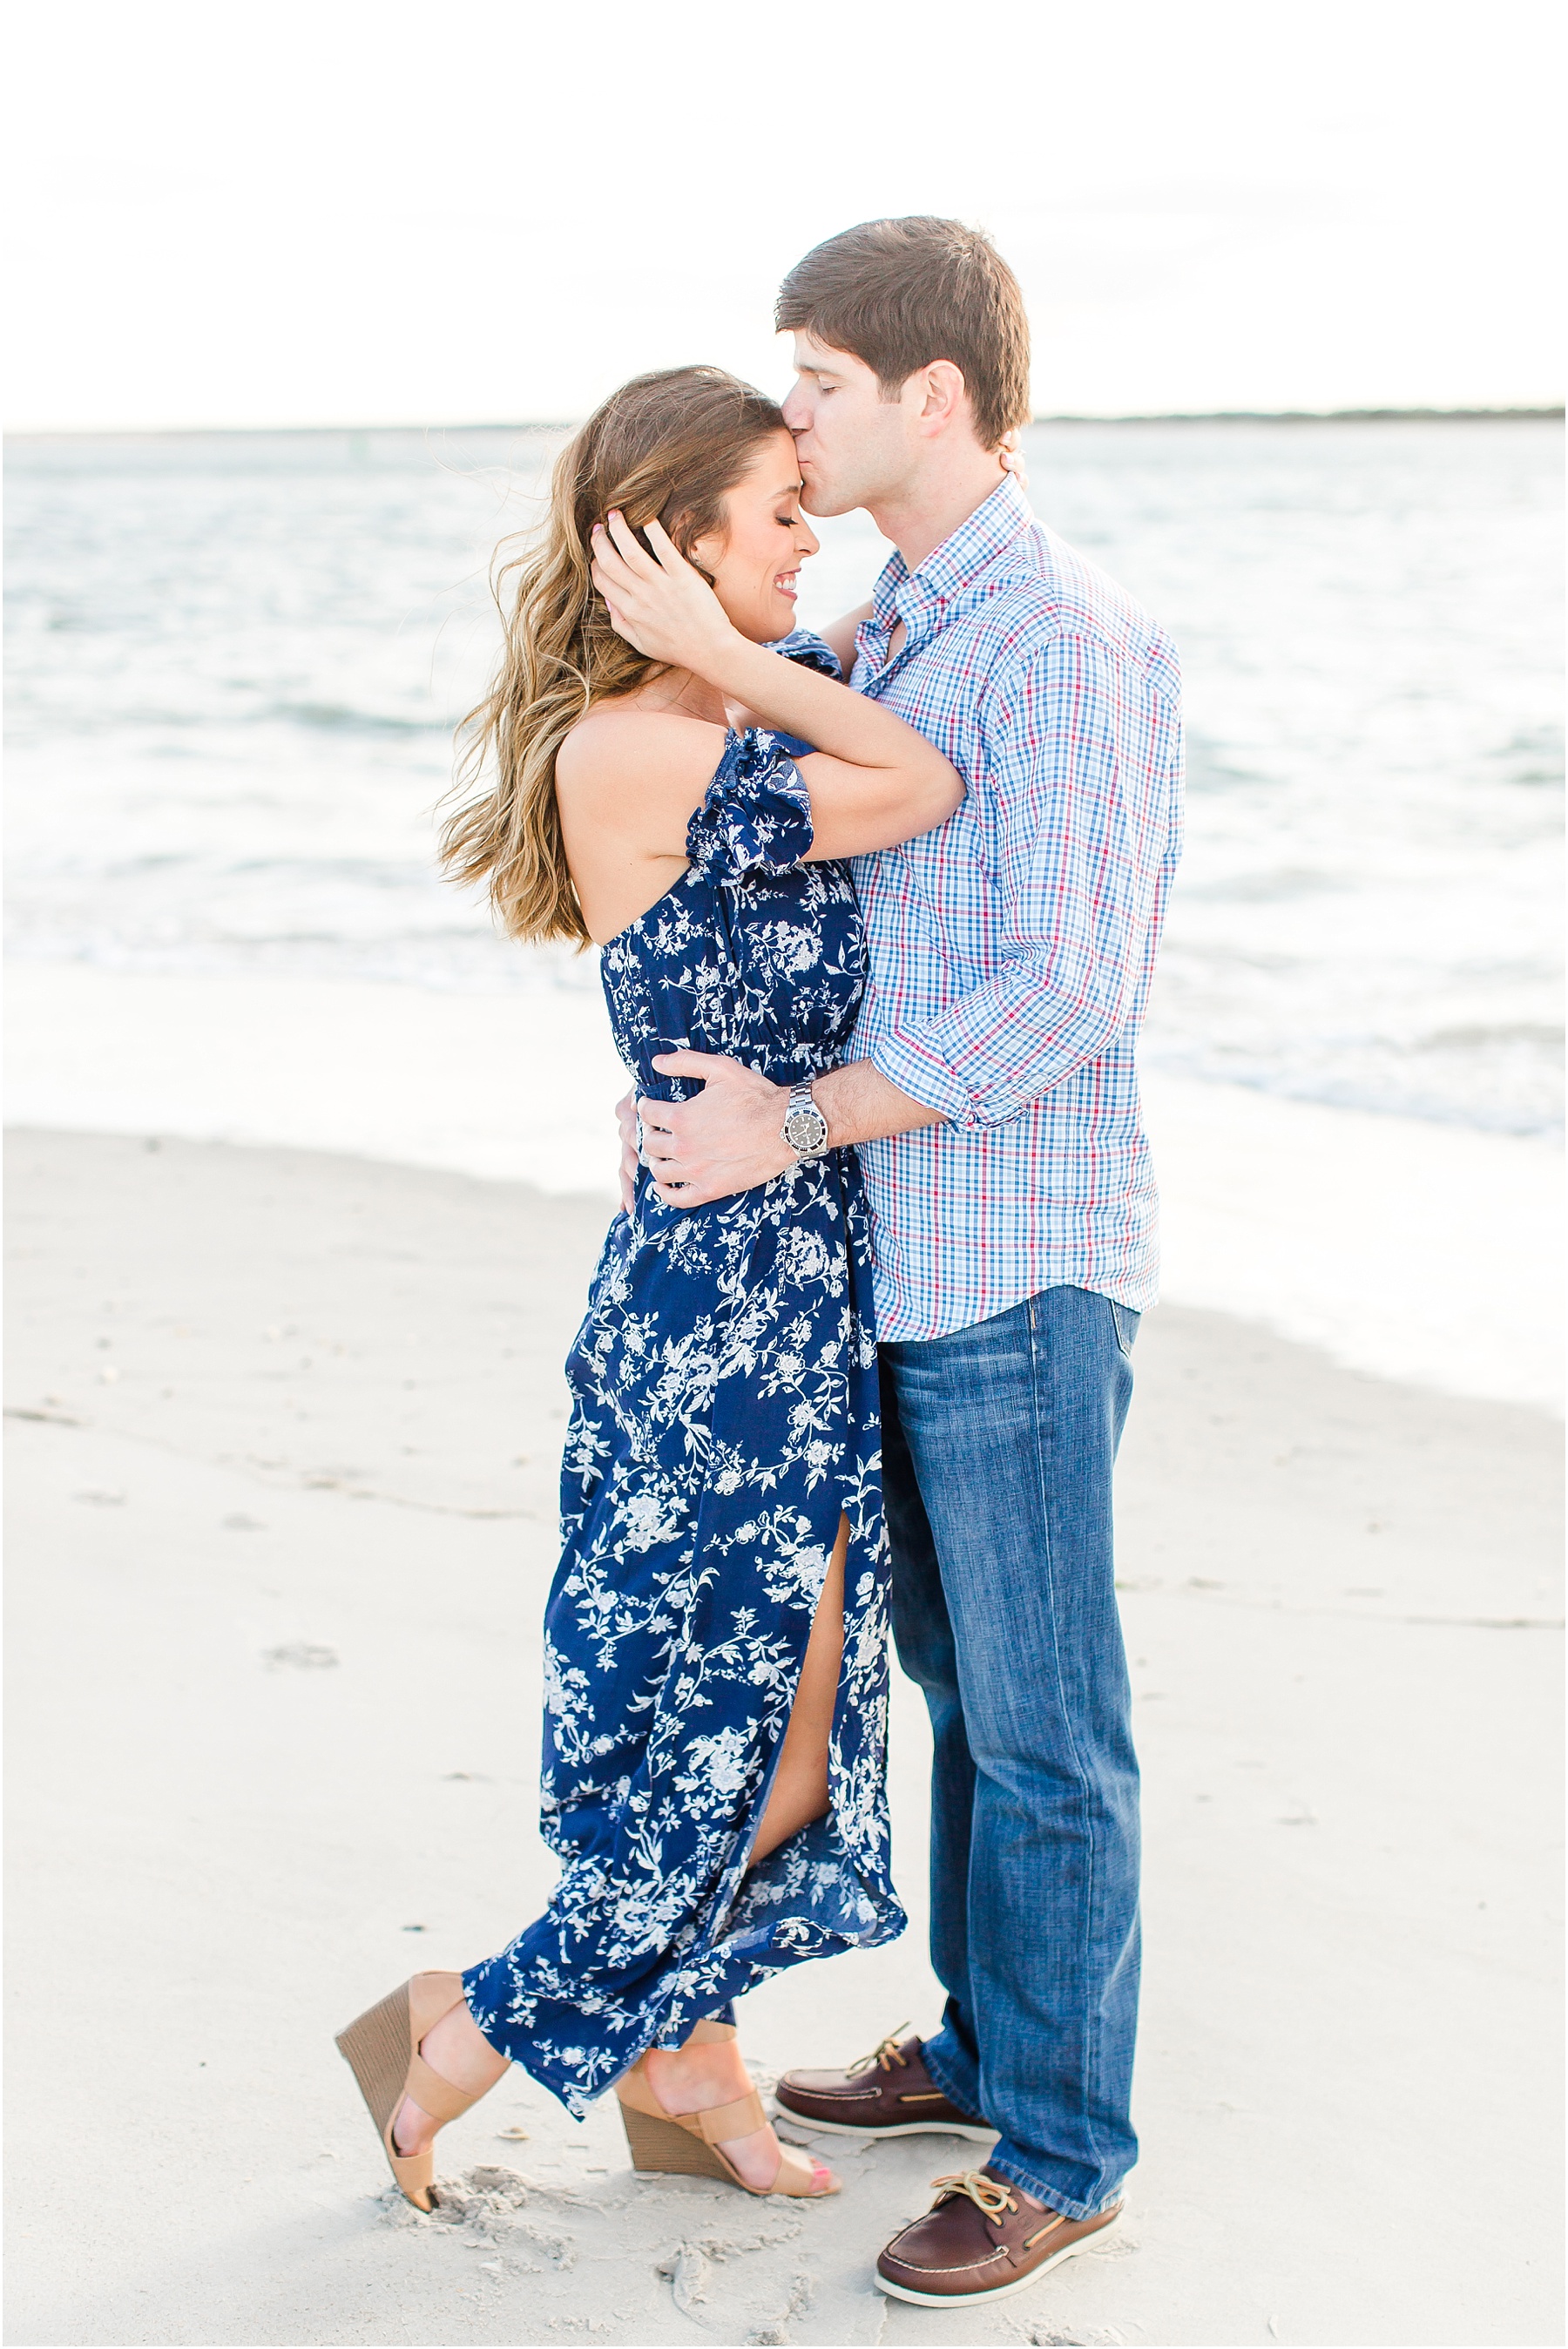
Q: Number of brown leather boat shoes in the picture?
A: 2